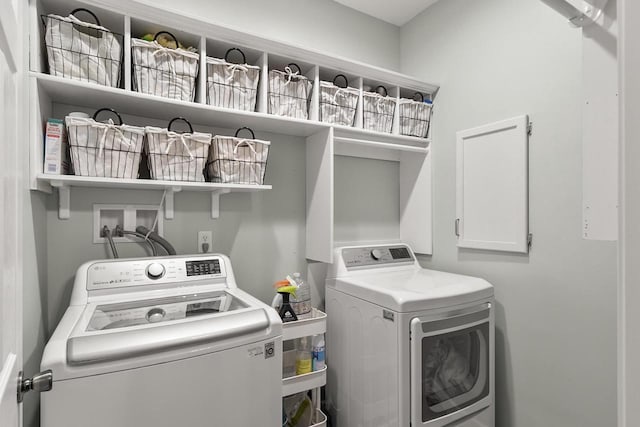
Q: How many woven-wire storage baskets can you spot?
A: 10